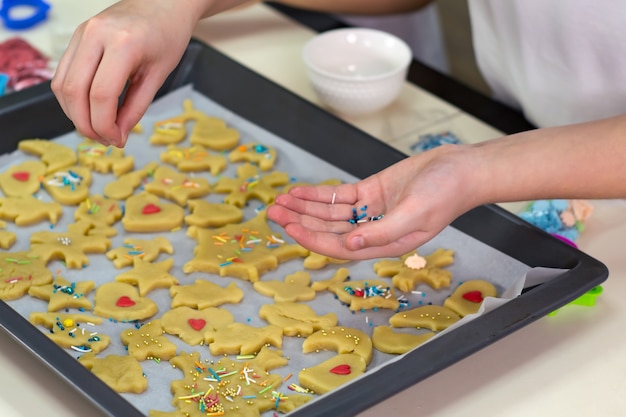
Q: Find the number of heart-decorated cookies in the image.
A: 6